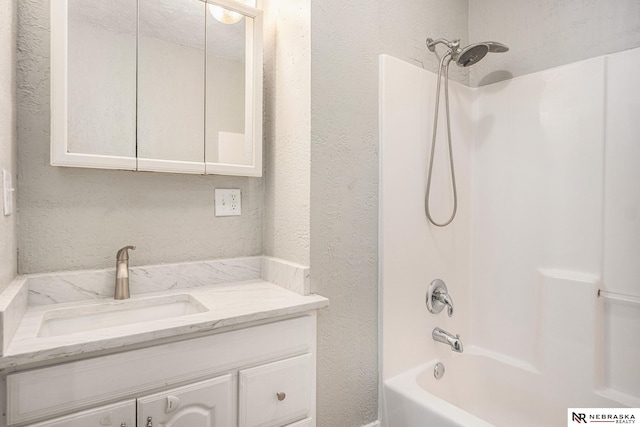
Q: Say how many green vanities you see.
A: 0